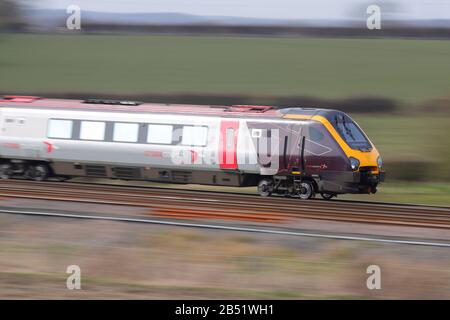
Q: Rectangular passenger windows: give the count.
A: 5